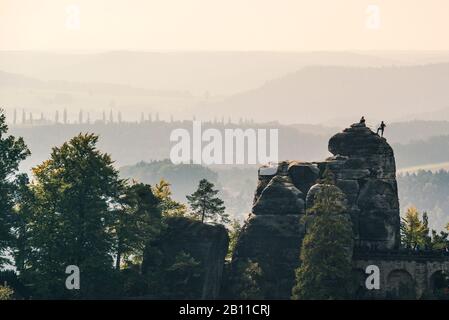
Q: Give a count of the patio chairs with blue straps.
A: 0